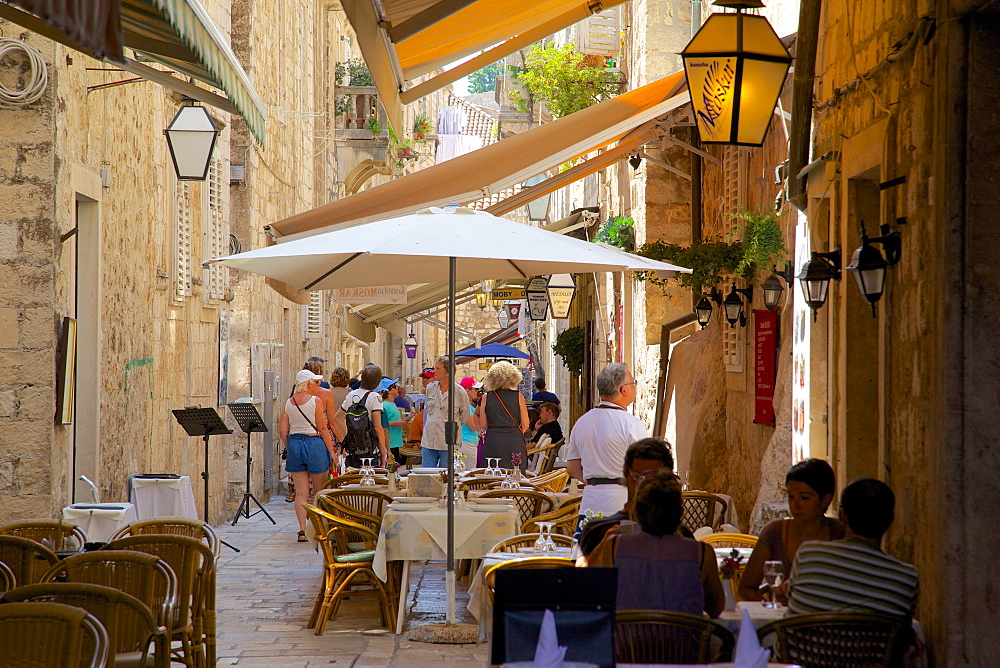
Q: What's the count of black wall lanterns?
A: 5